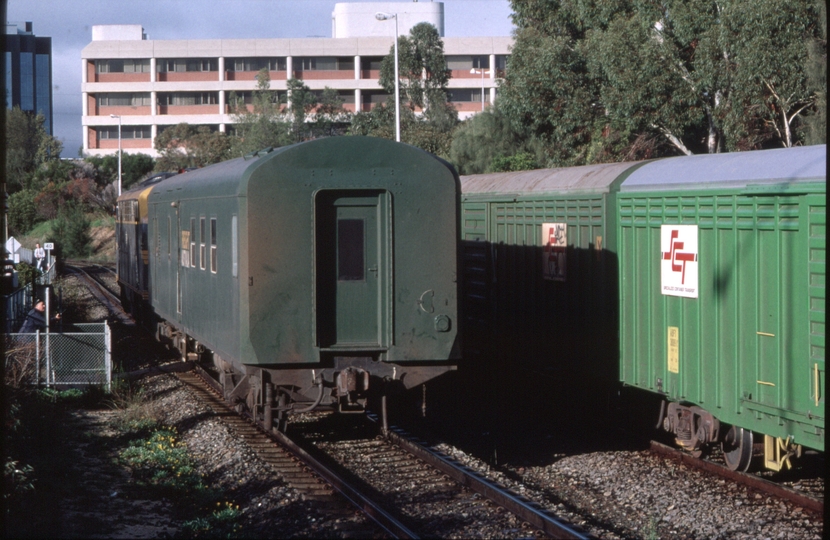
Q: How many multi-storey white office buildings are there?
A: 1